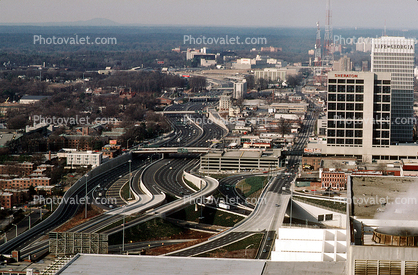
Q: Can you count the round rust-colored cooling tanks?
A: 1